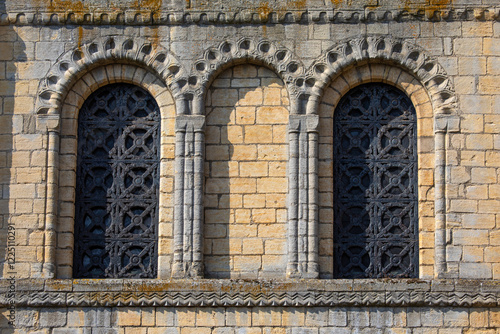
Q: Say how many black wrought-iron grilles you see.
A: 2